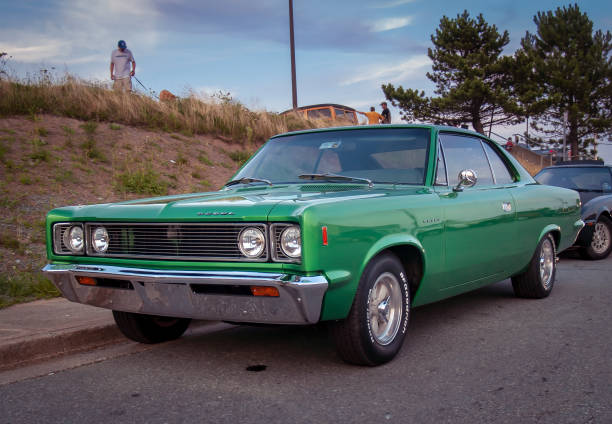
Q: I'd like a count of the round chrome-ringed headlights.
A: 4